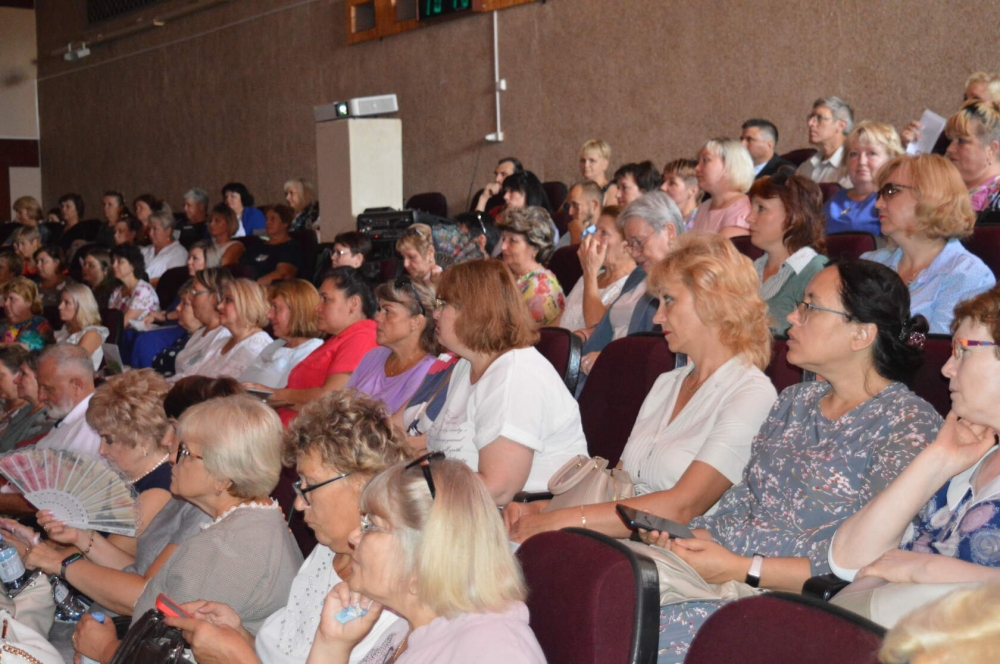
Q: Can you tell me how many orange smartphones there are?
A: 1